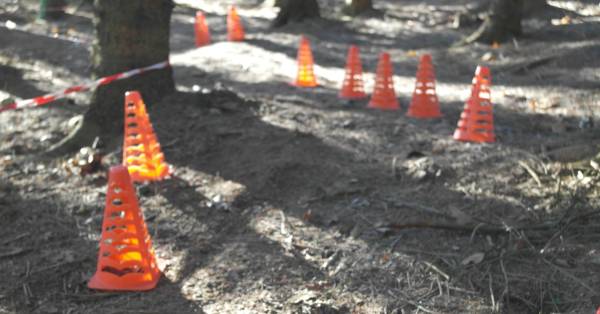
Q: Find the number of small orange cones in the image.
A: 9